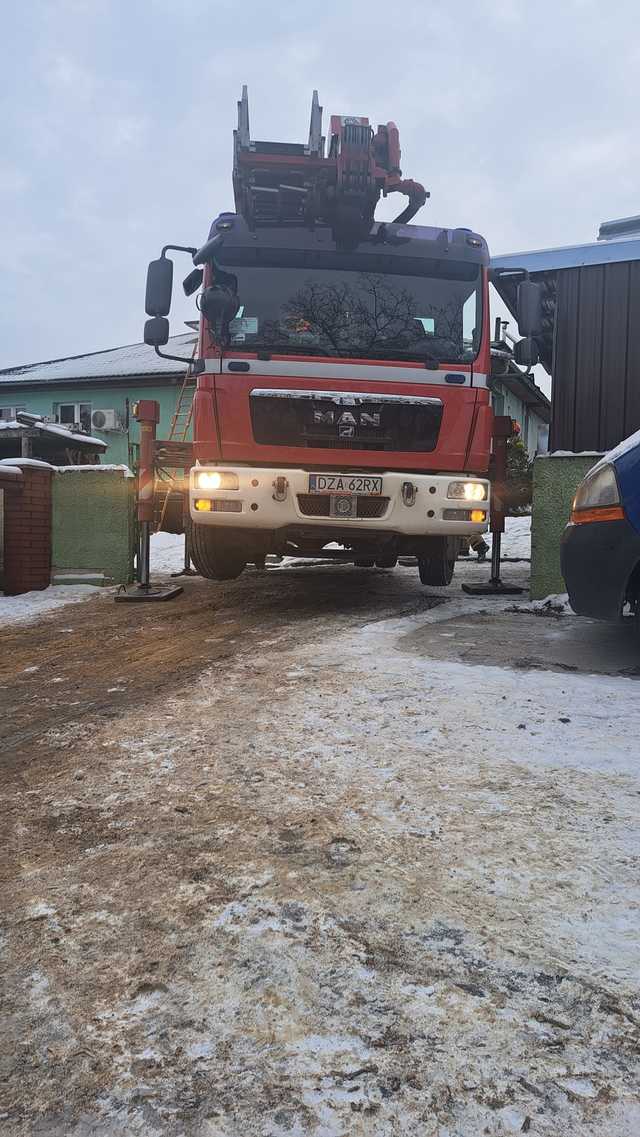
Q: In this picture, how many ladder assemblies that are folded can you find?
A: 1